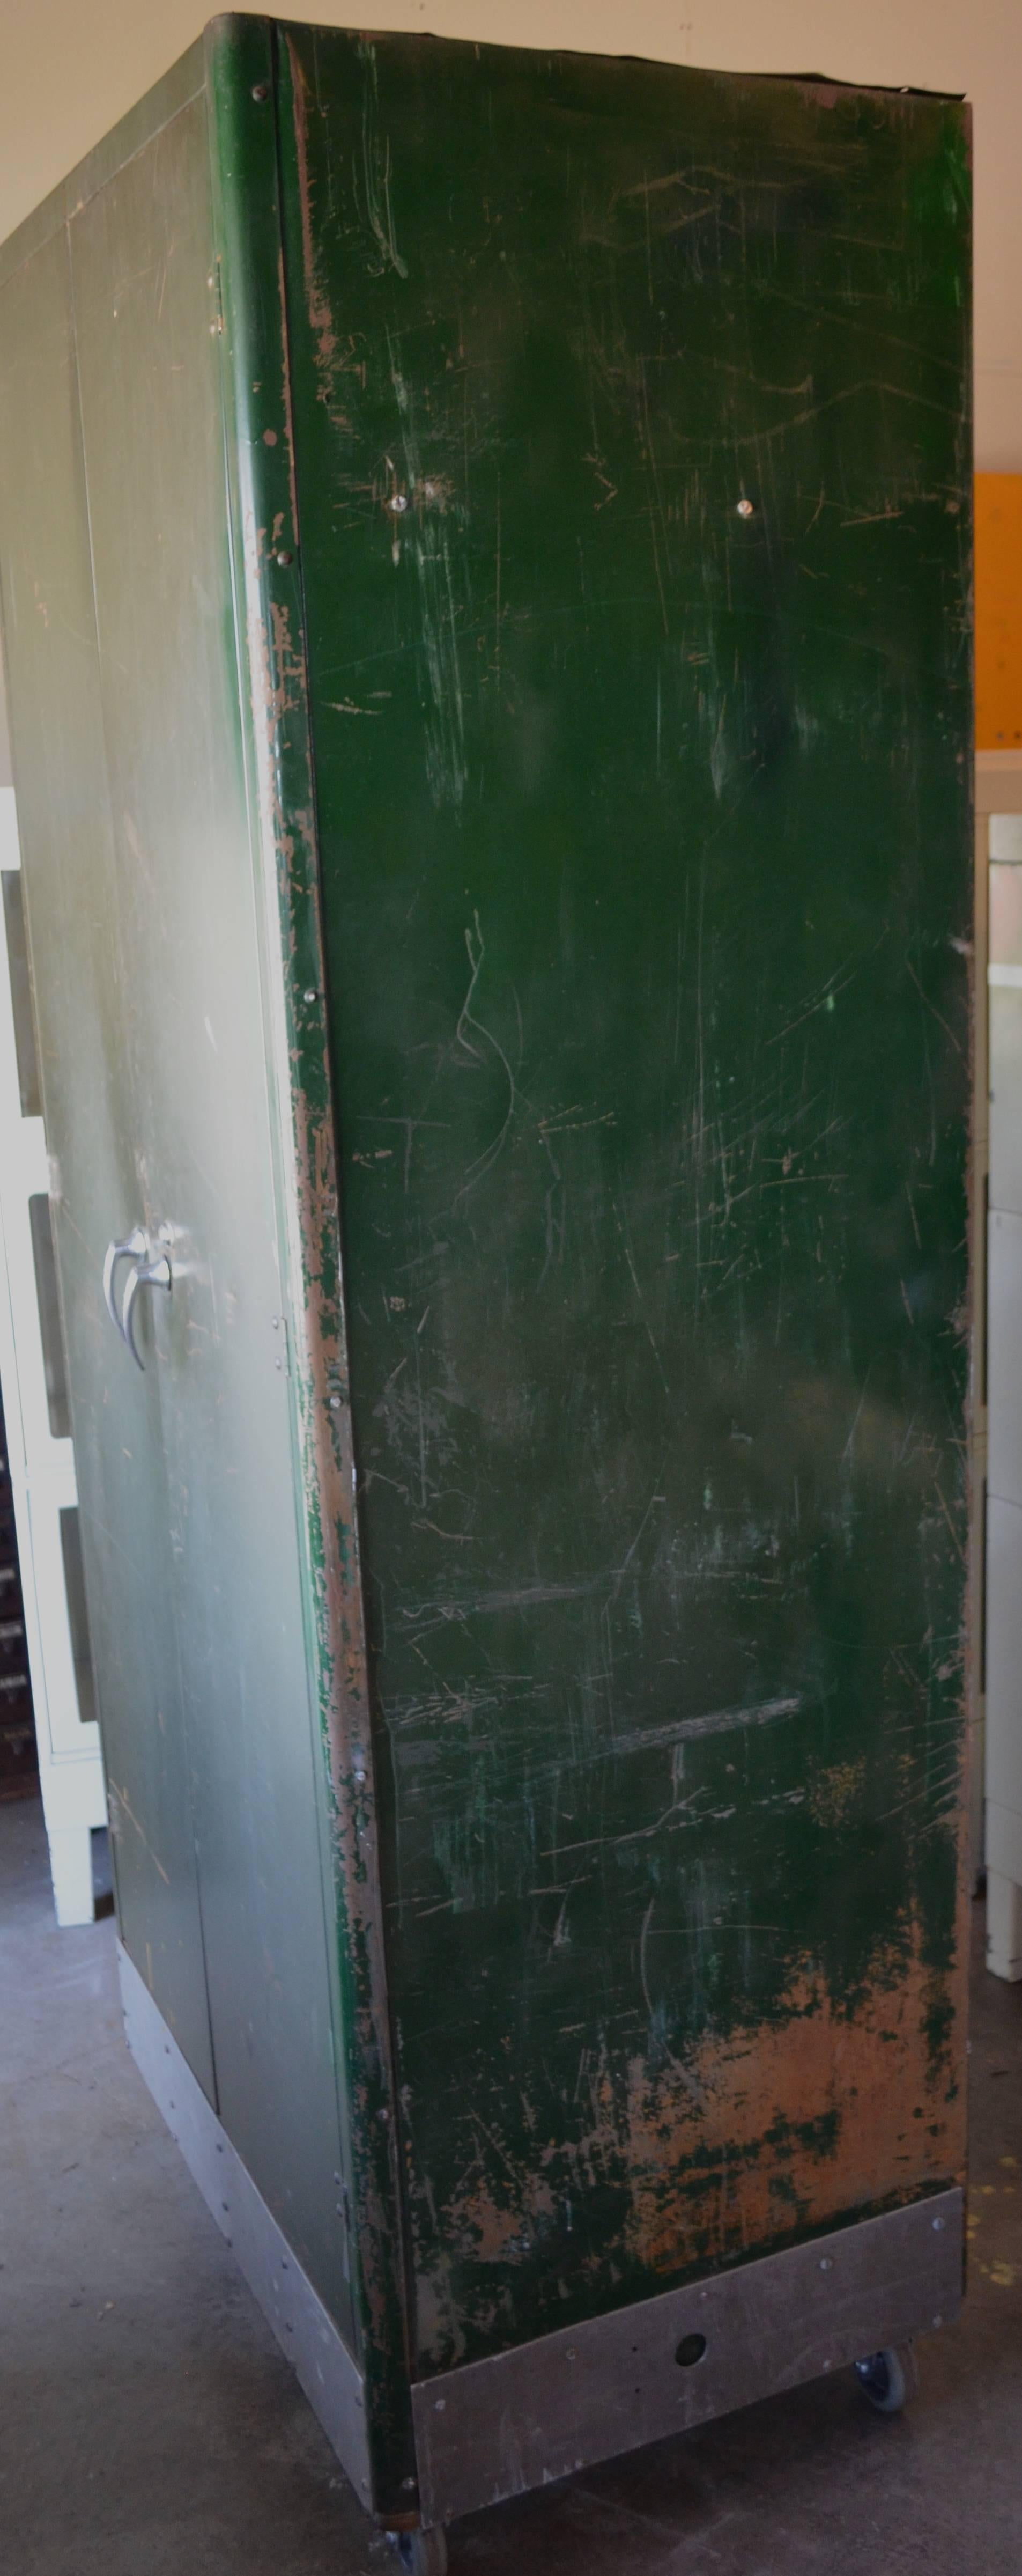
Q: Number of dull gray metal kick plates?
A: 2